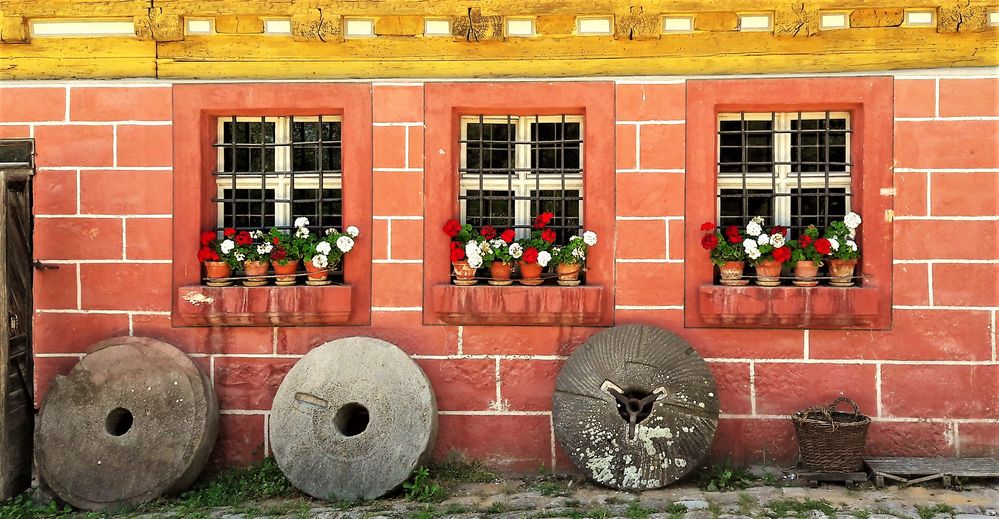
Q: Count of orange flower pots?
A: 12